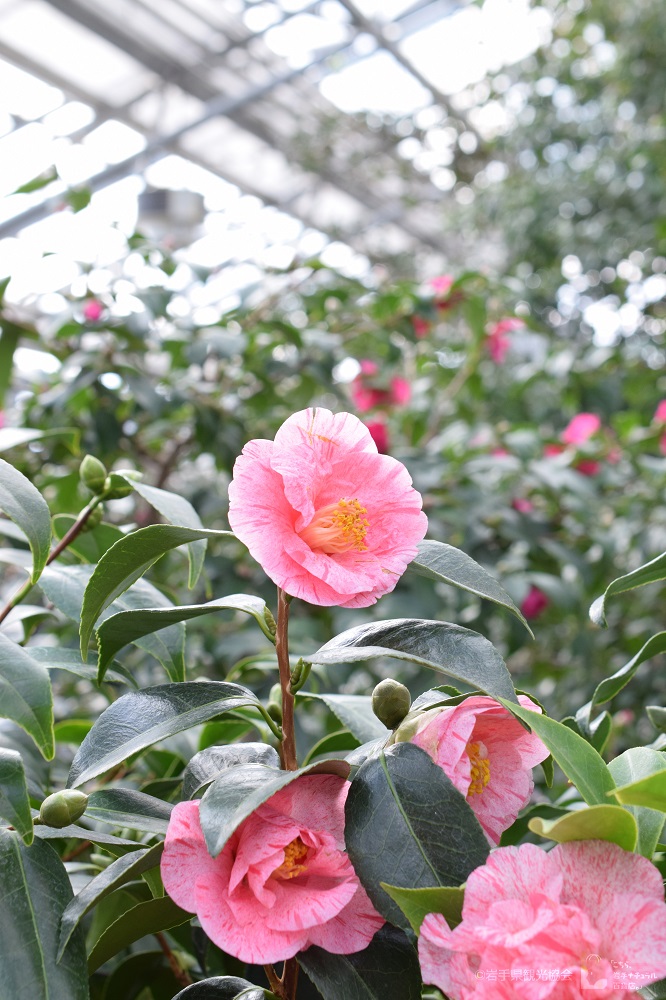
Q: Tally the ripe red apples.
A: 0